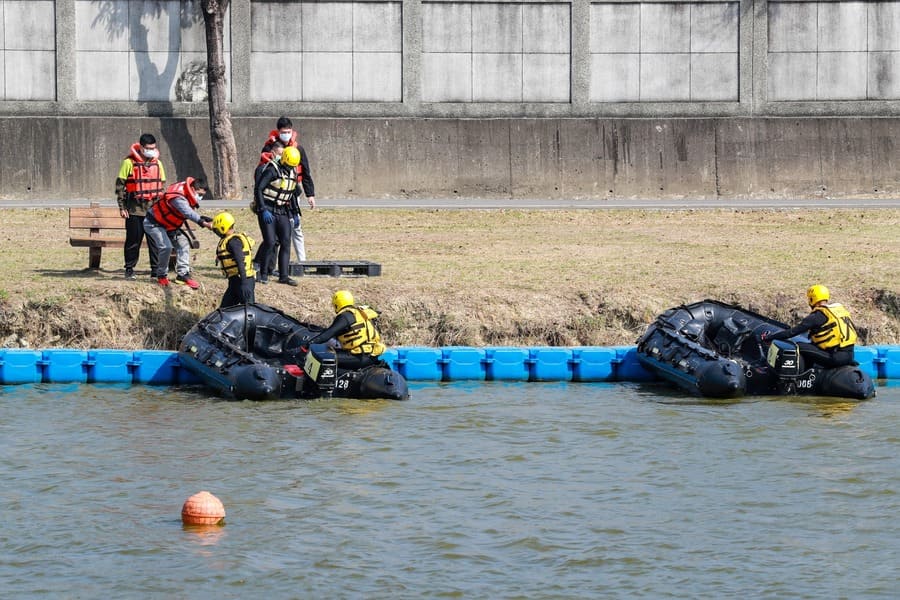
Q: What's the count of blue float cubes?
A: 14